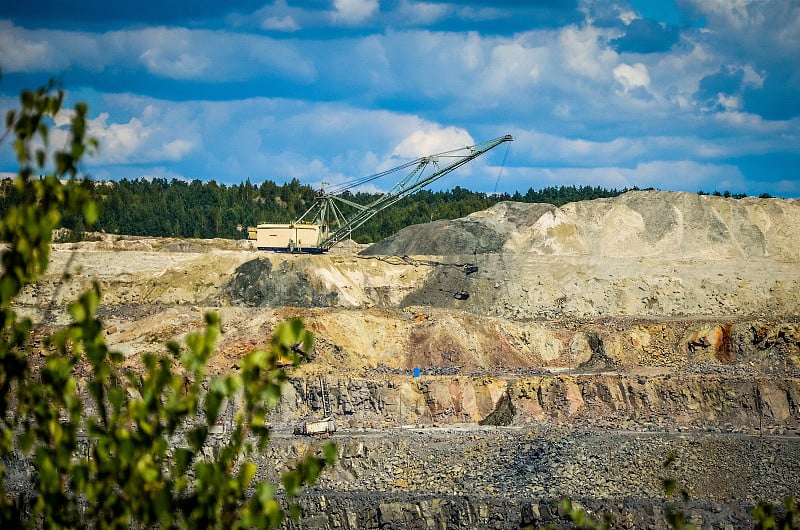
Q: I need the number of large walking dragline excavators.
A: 1